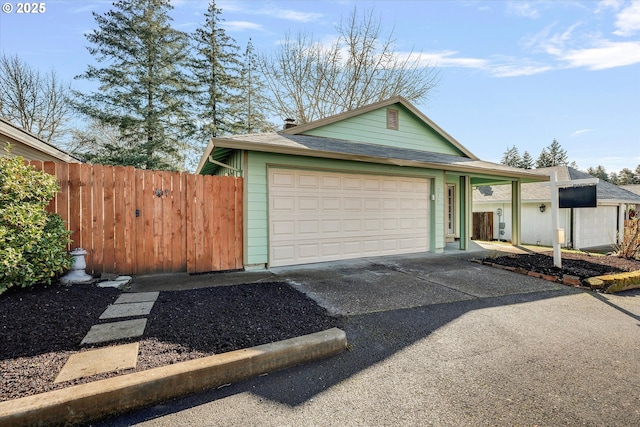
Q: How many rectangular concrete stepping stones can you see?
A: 4